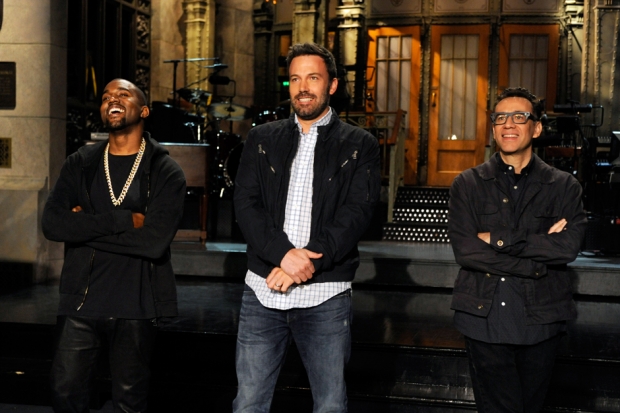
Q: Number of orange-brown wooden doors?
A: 3